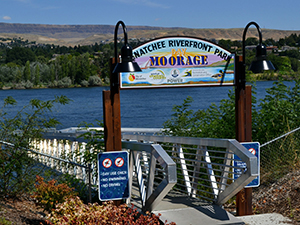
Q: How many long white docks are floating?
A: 1